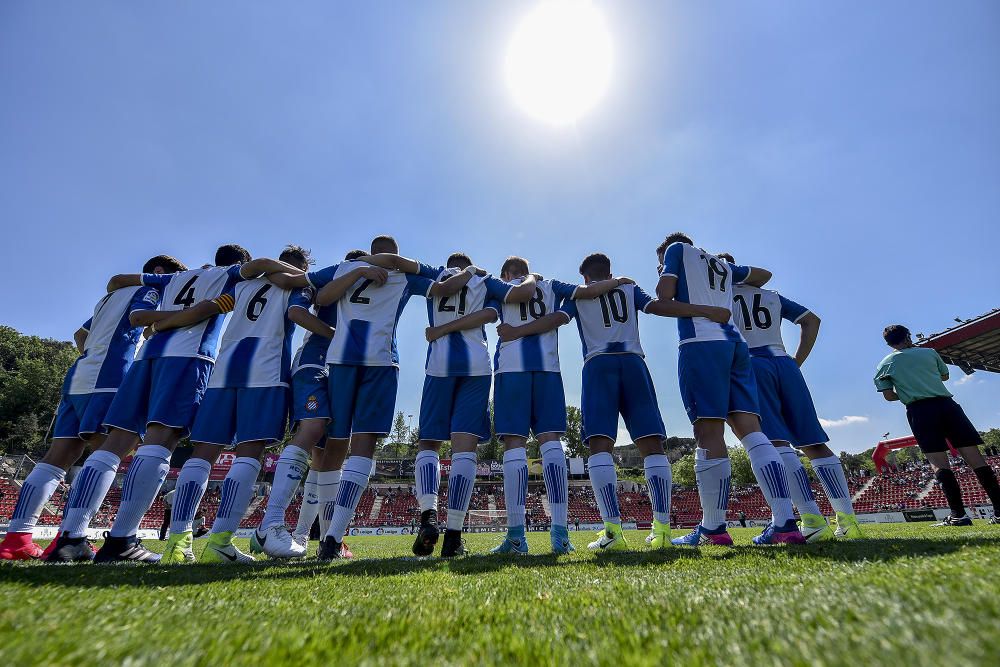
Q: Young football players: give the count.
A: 10